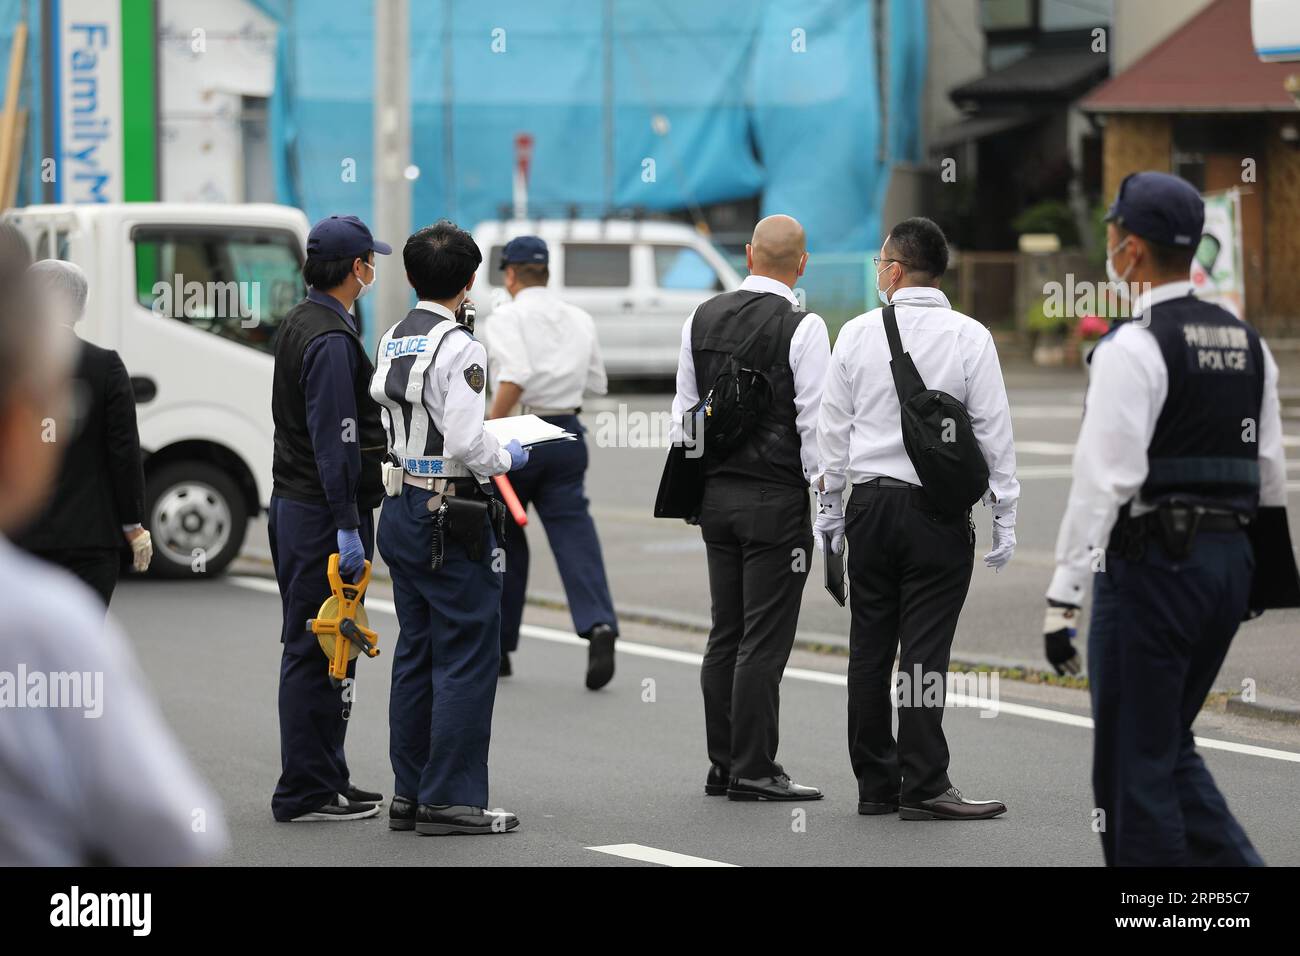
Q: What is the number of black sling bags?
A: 2